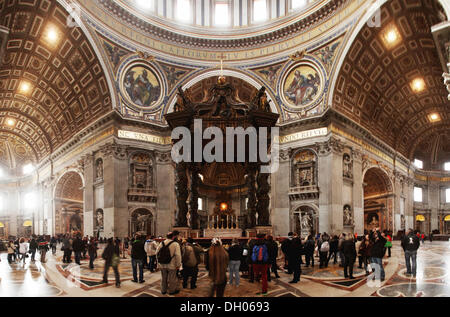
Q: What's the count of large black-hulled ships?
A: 0